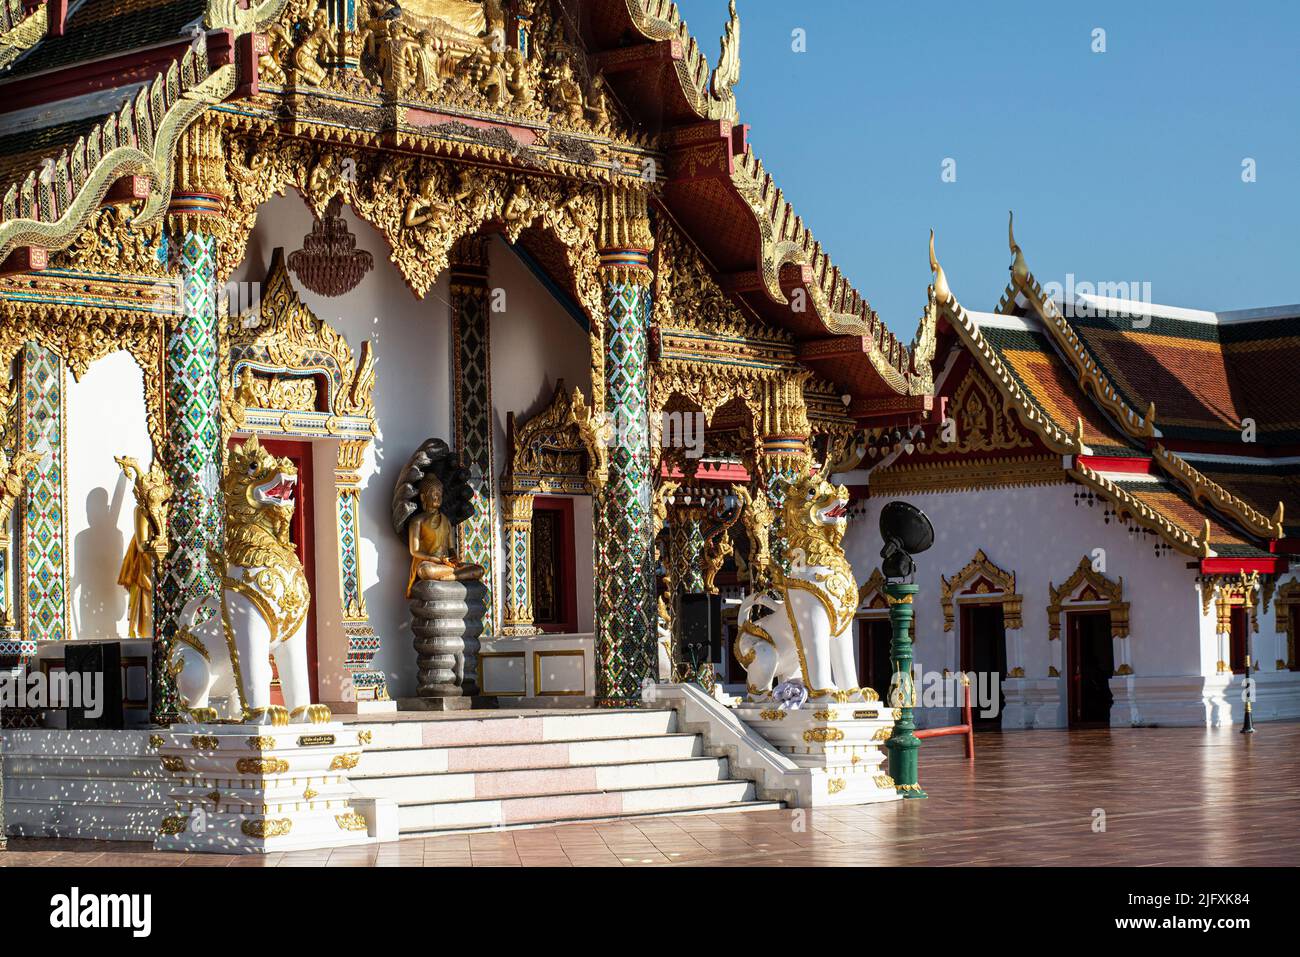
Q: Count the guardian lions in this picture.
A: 2